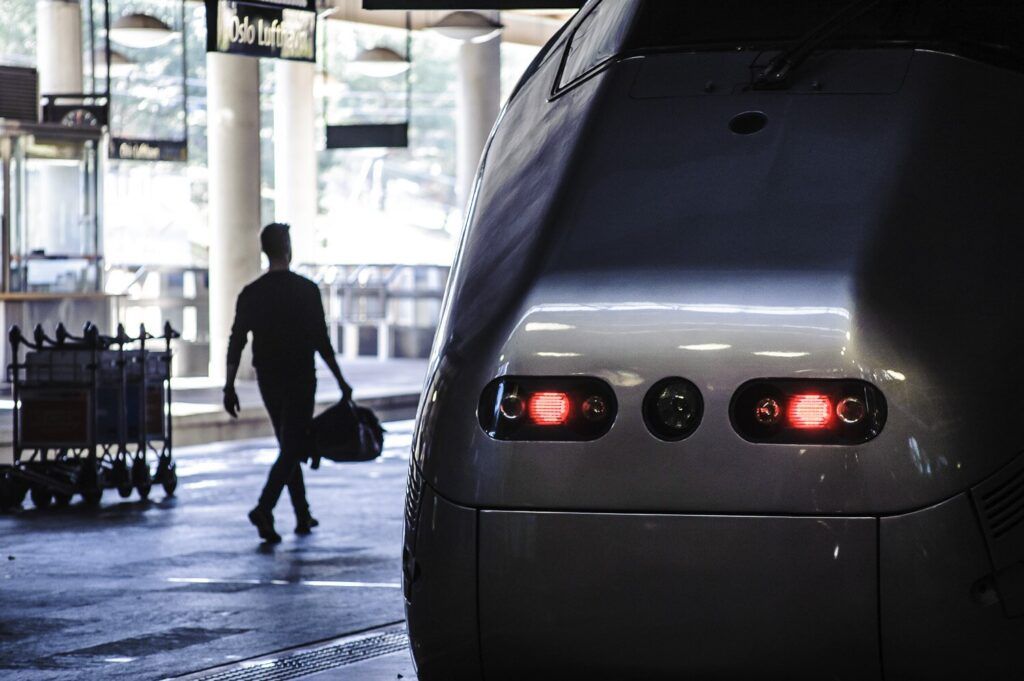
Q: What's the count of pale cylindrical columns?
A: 4